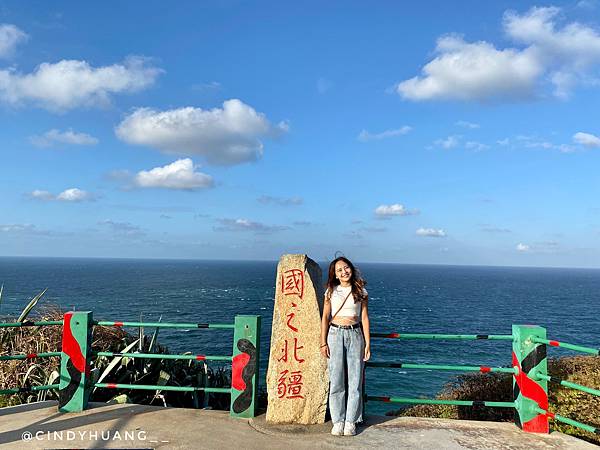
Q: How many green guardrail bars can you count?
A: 12